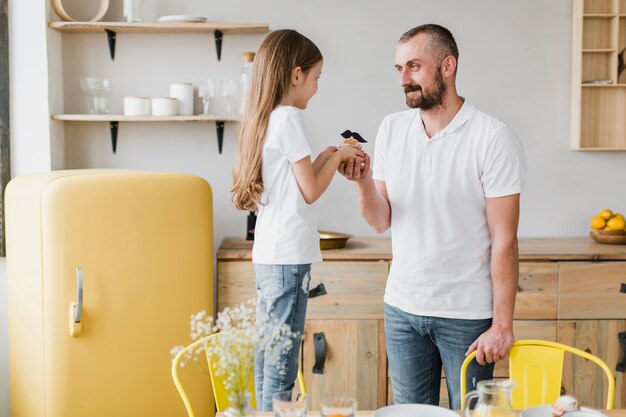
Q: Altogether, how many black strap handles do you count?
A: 4